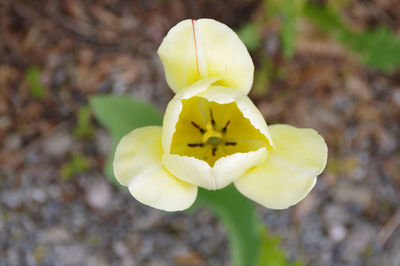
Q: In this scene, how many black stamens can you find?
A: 6